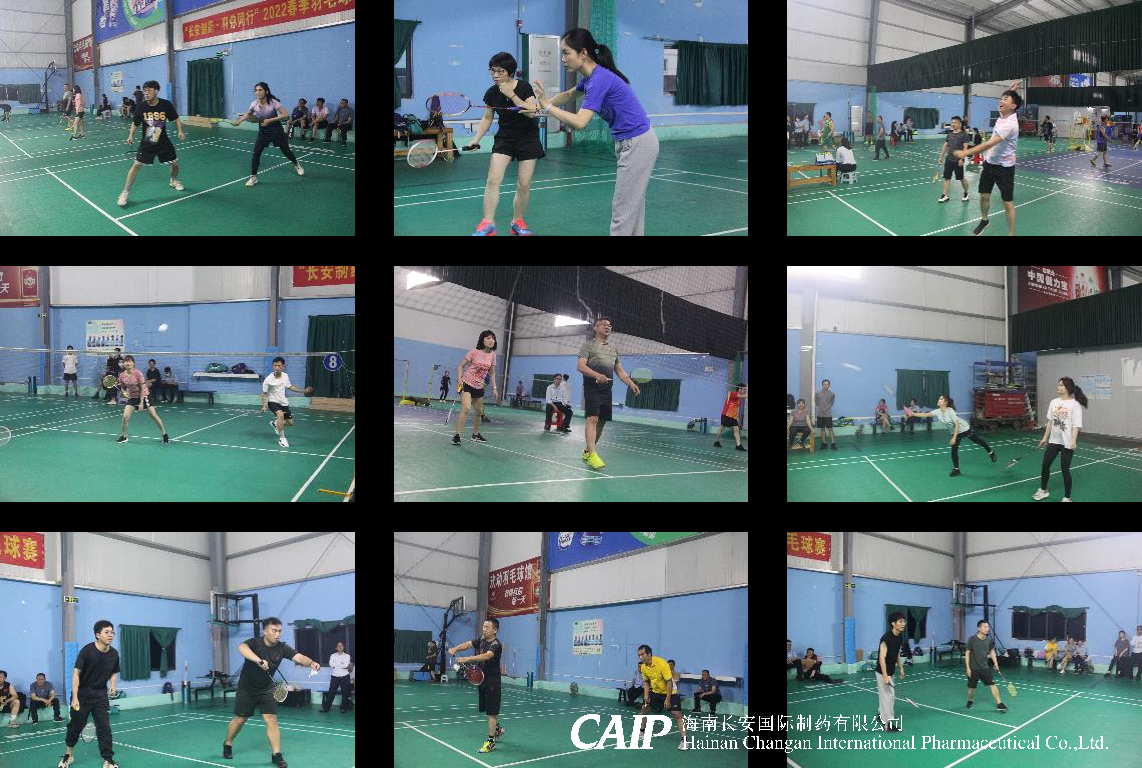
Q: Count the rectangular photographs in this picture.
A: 9